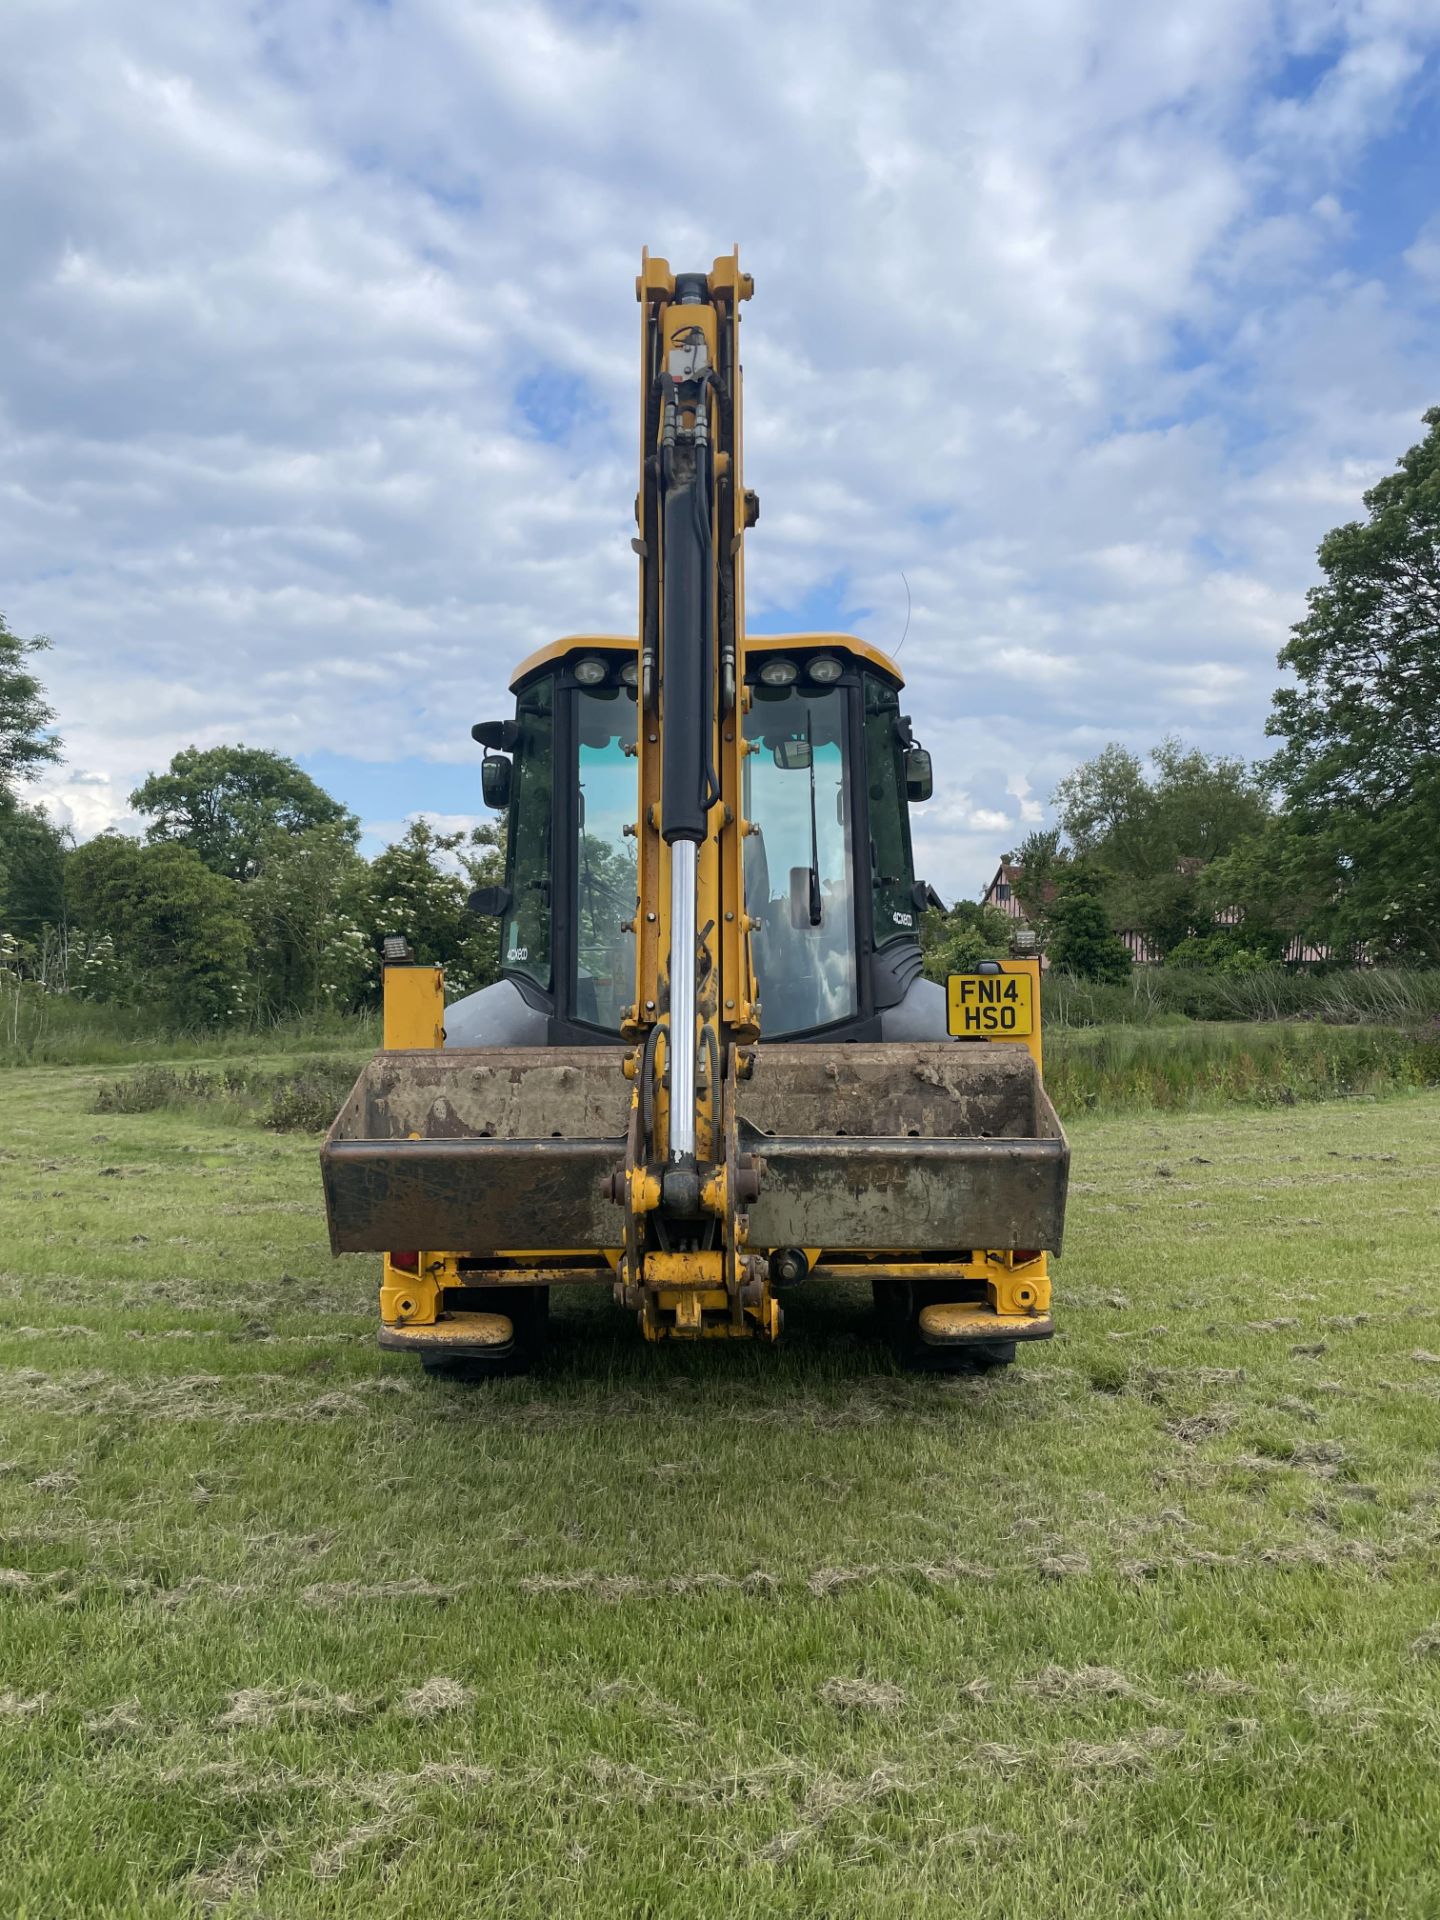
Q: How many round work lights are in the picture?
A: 4